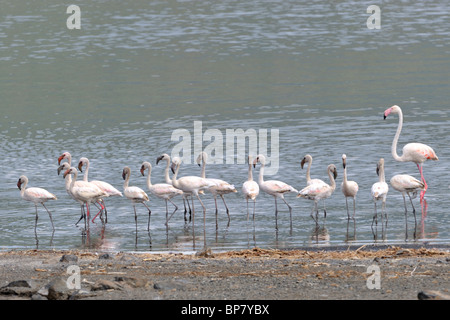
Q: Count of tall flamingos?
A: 1